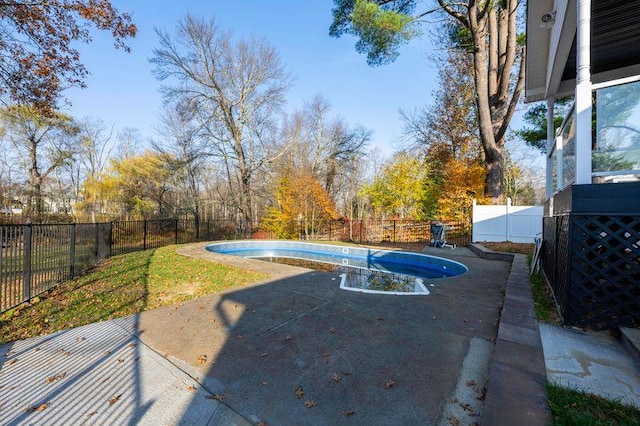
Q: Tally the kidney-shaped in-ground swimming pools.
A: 1